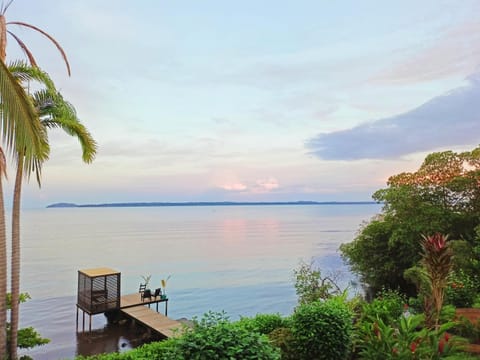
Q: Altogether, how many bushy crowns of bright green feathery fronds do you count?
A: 1